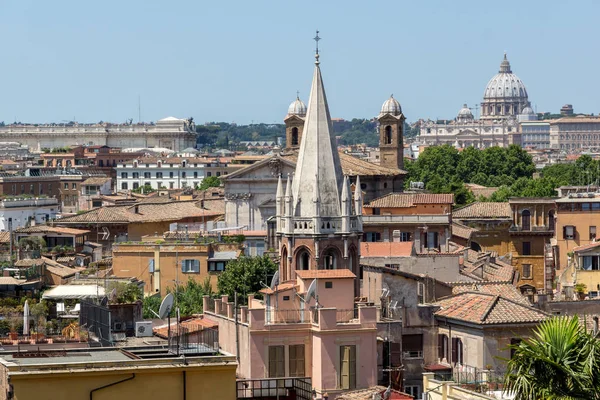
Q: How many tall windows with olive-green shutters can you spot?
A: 3